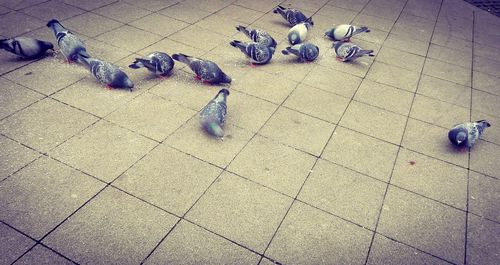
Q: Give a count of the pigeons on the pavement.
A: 14